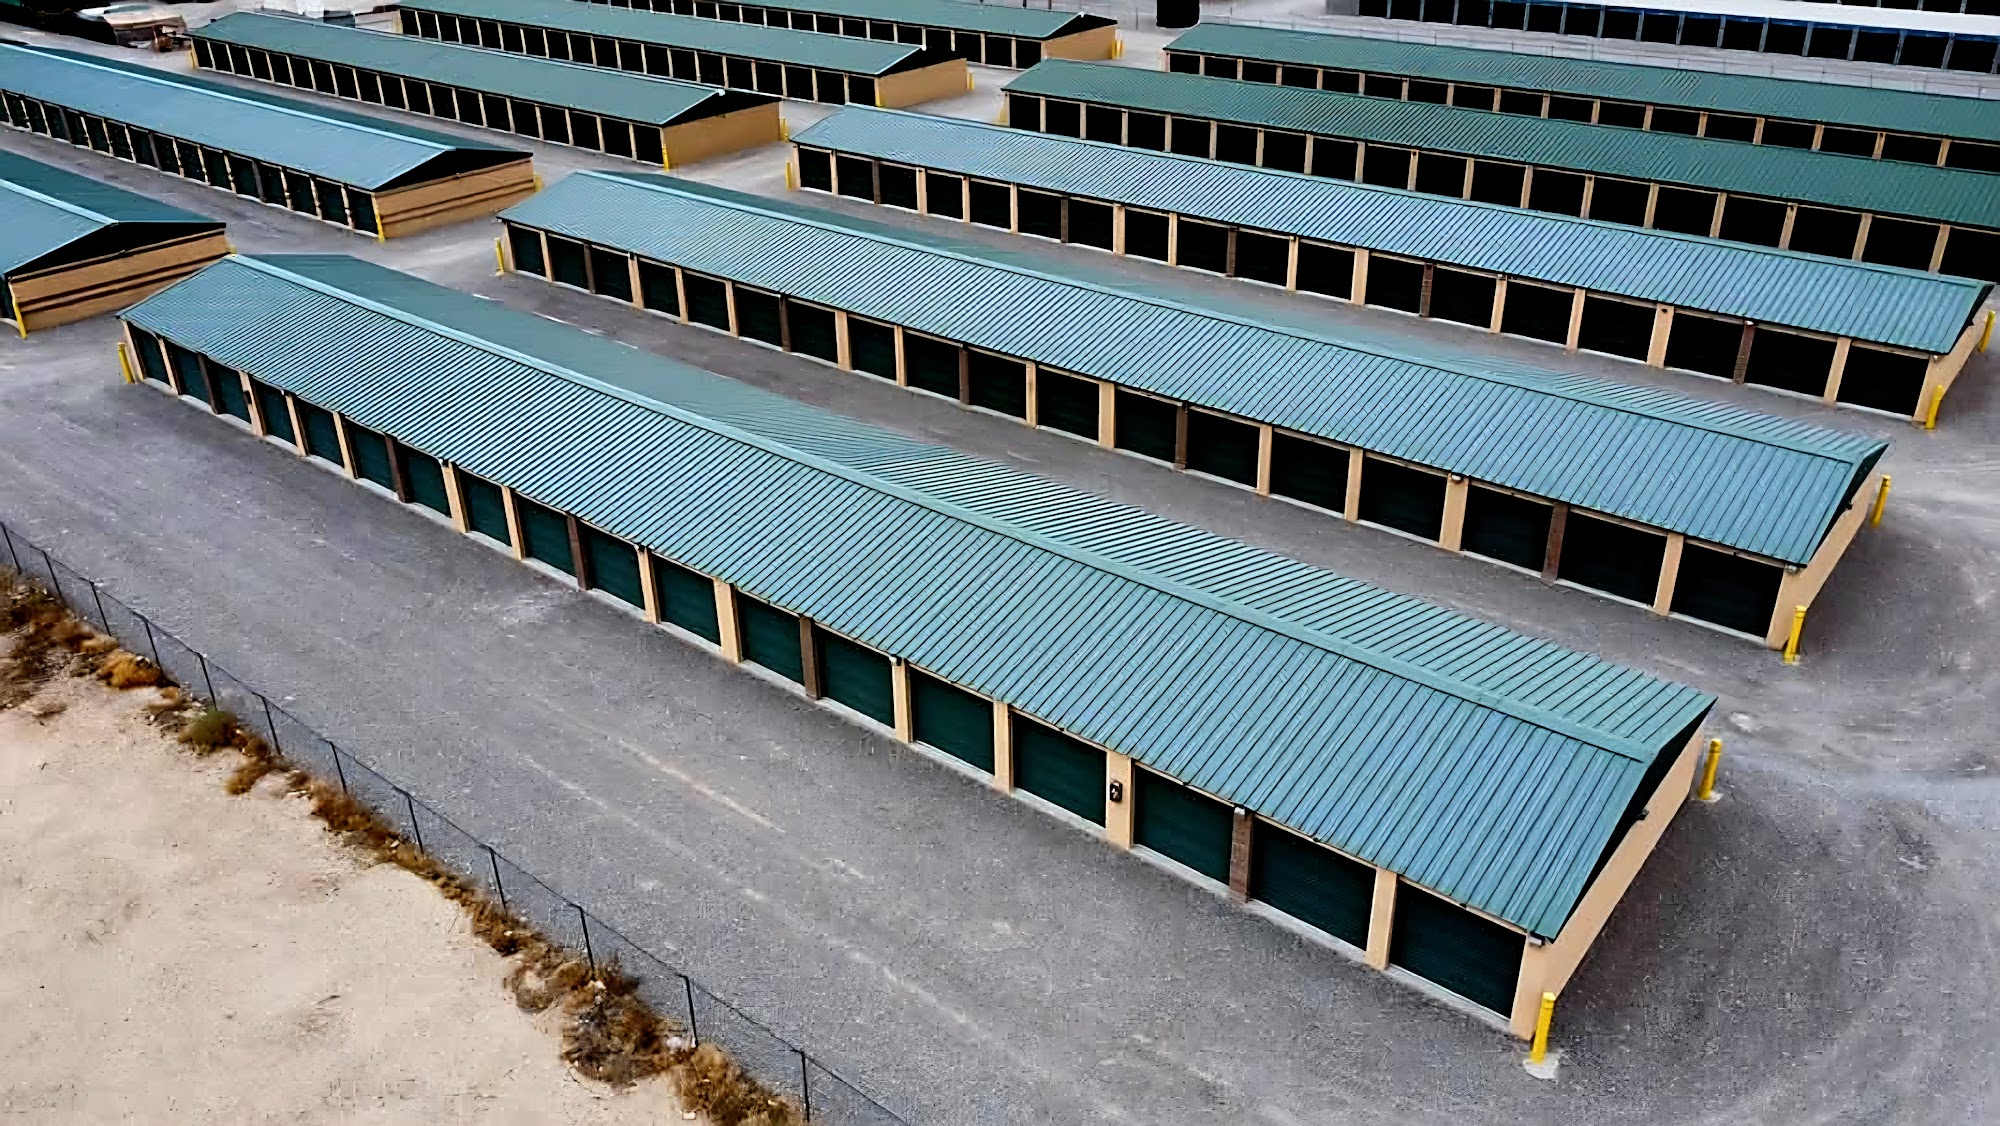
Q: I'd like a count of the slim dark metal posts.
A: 12